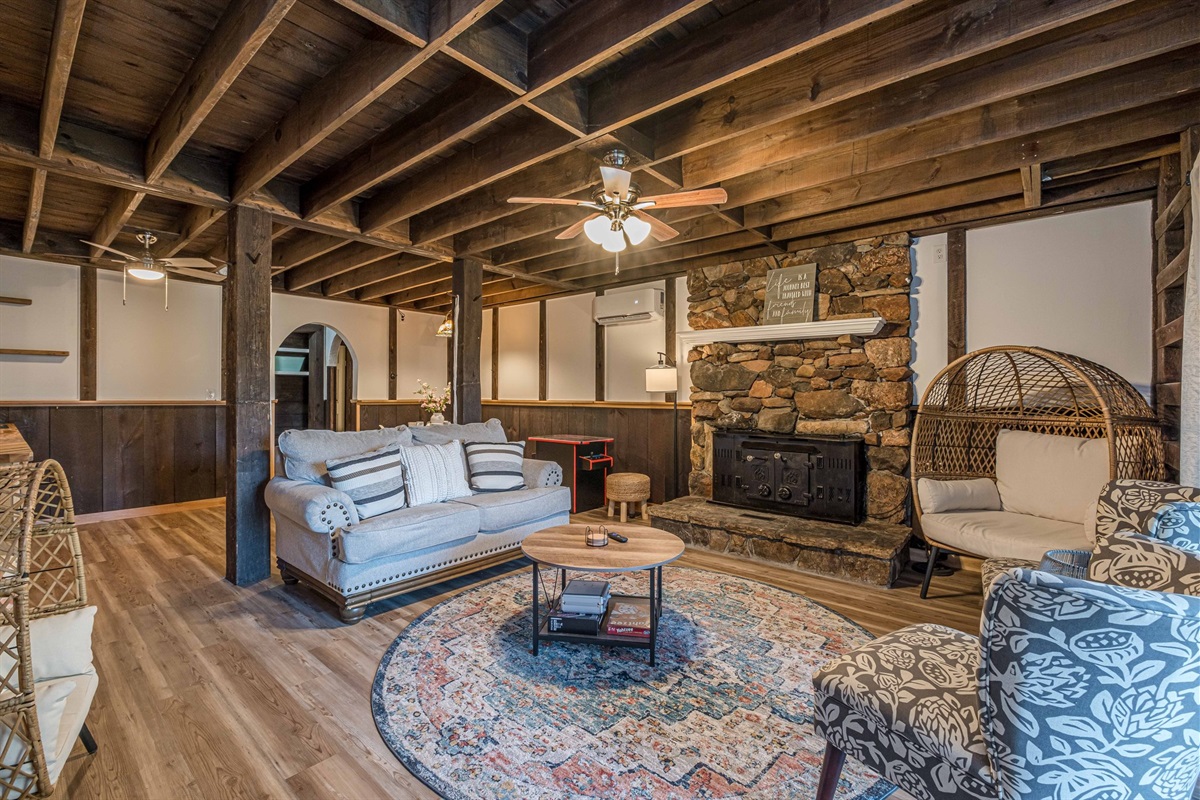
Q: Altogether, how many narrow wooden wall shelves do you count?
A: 2